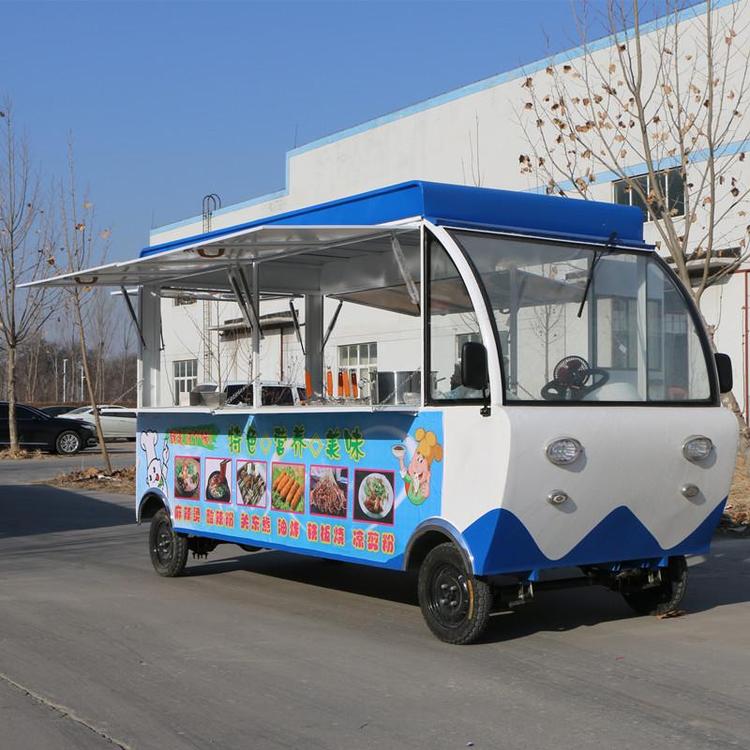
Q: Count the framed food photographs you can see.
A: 6